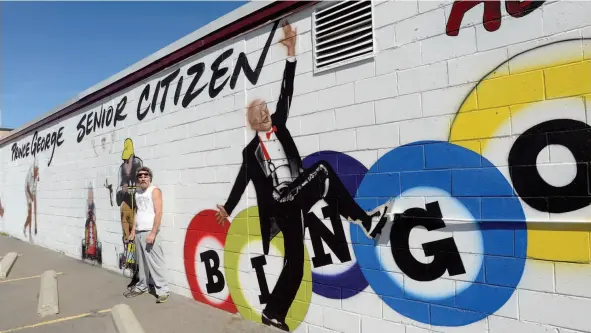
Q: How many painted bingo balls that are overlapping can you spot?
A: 5